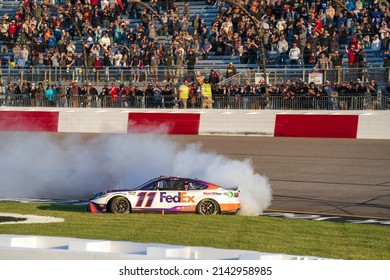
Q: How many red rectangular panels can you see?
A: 3